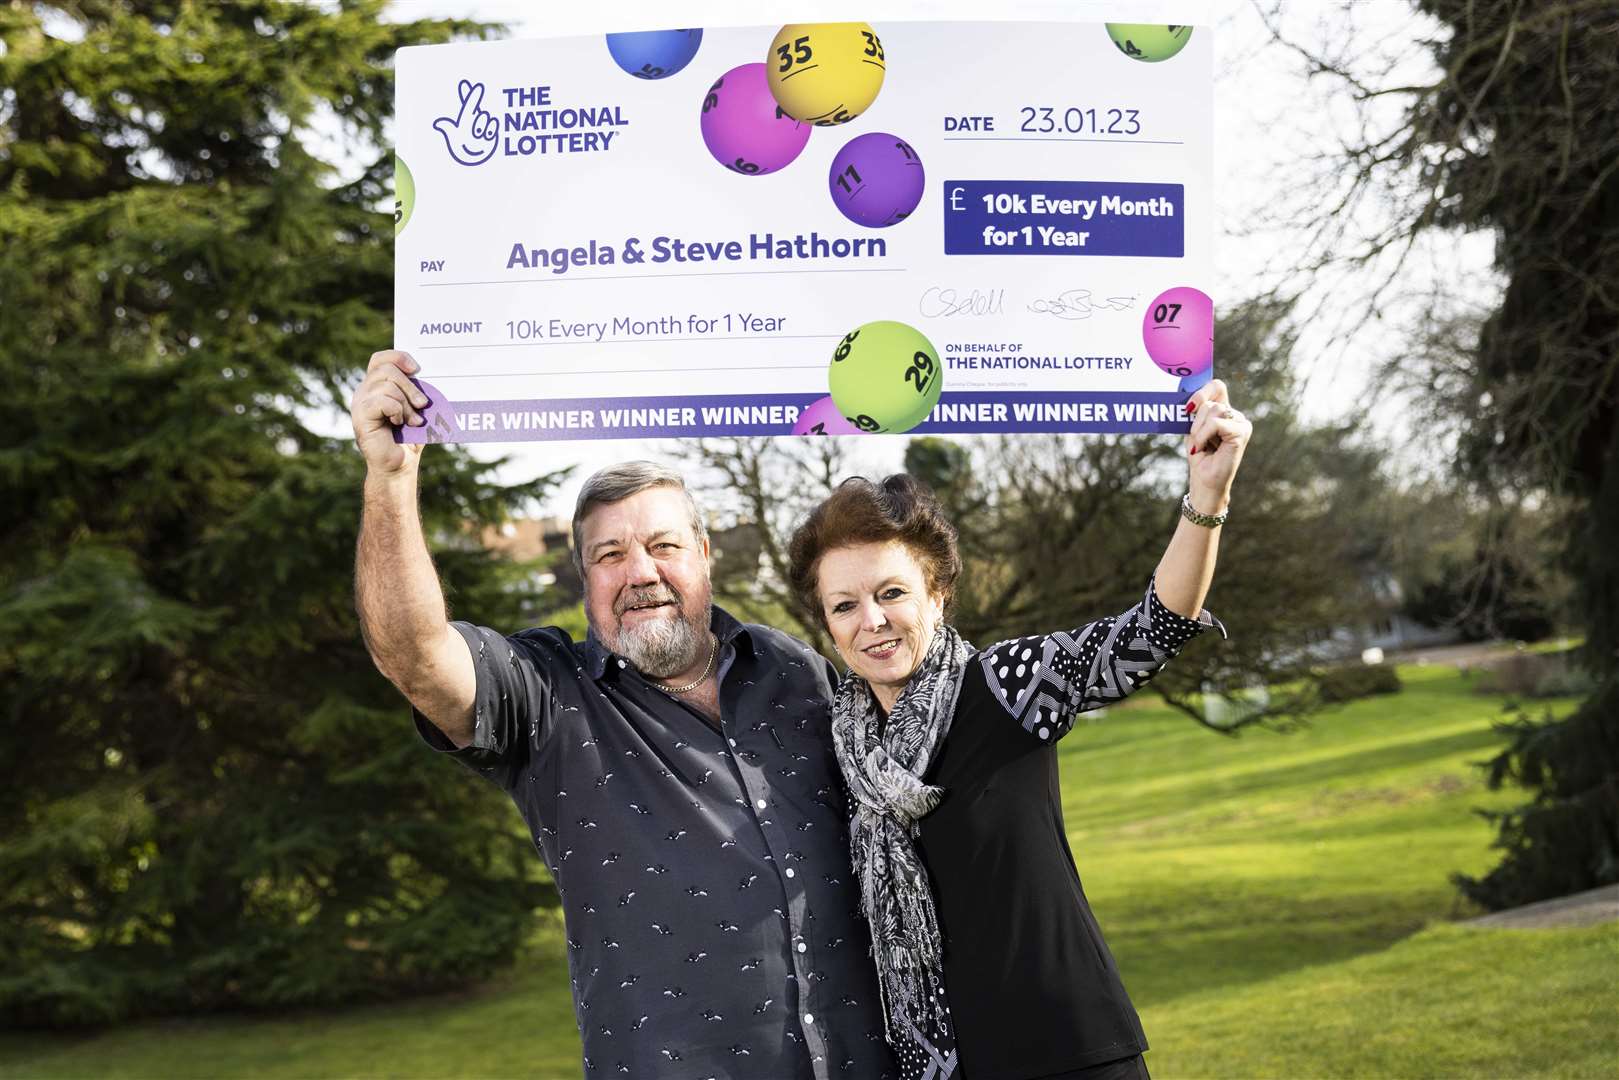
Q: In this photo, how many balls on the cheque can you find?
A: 11